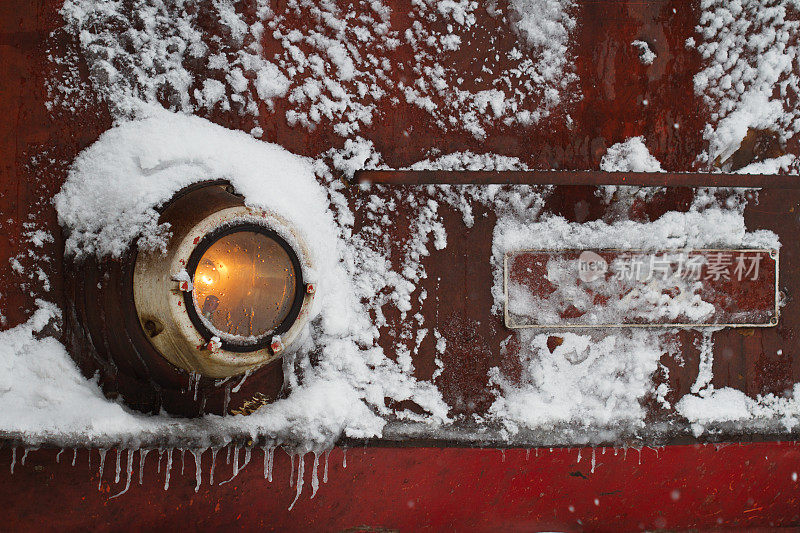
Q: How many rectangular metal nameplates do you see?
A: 1